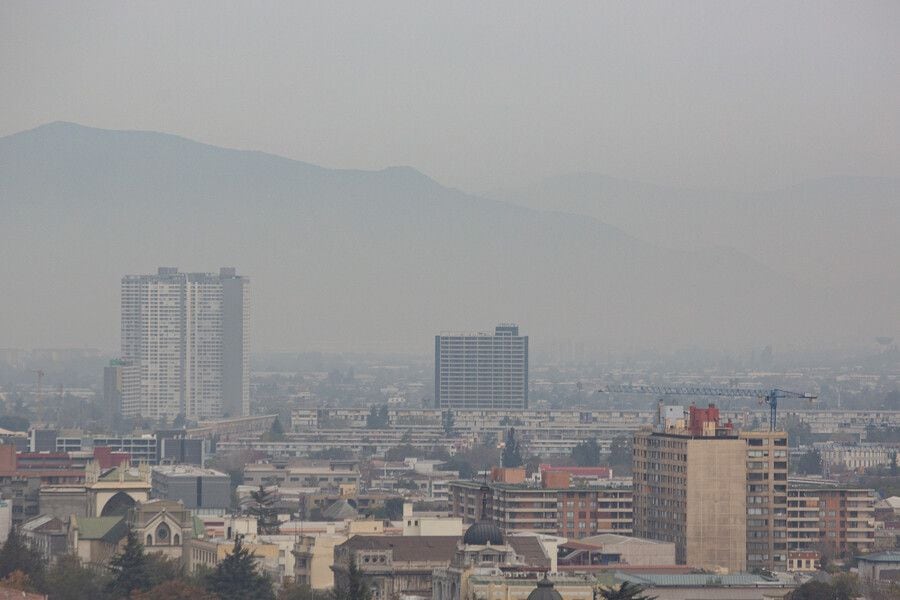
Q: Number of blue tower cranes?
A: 1